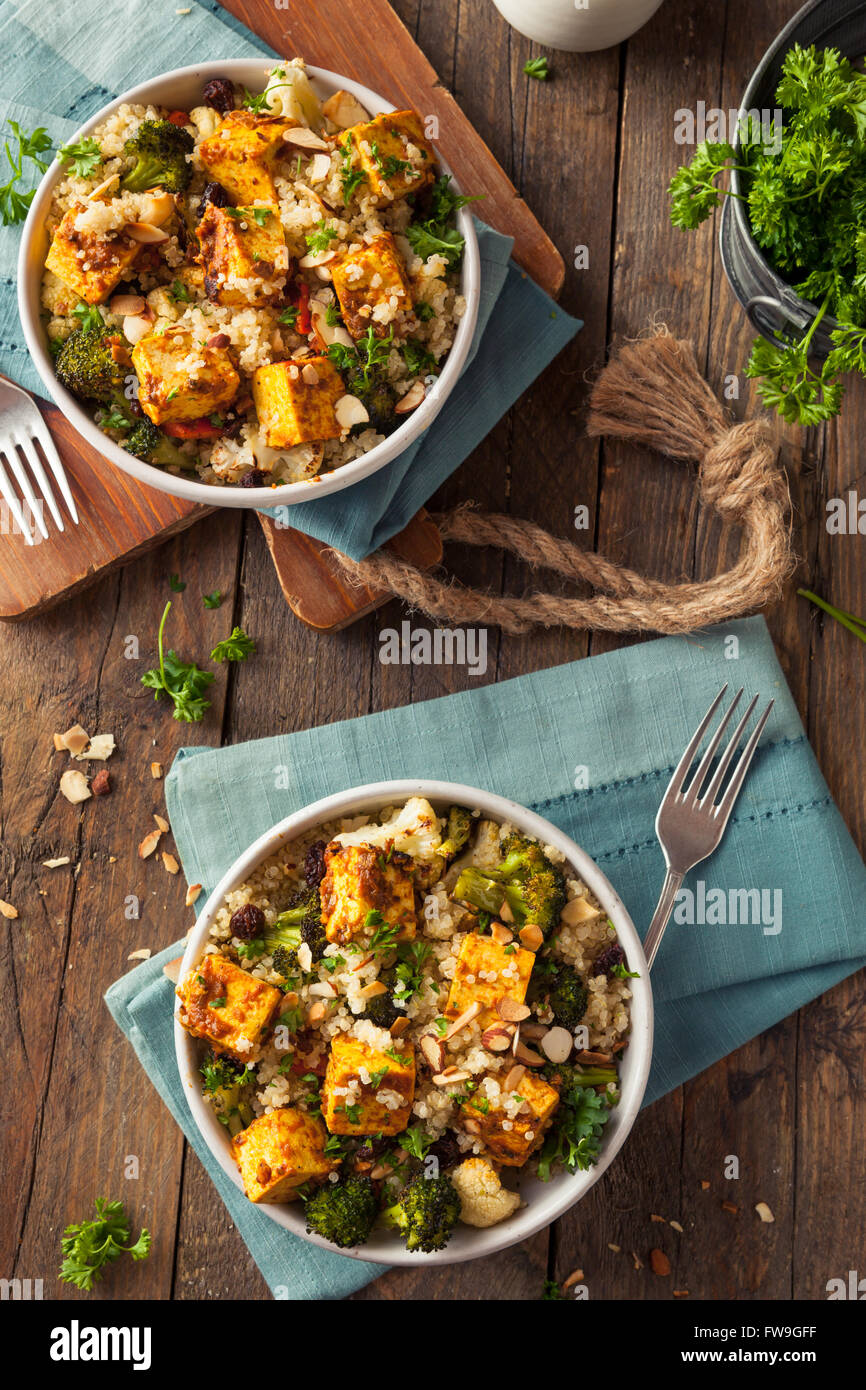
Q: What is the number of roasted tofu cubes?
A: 13